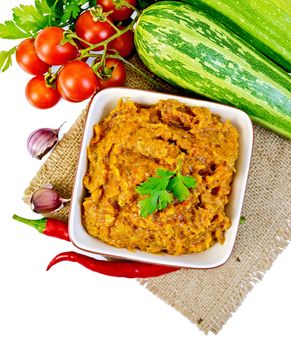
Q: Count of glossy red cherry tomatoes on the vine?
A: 8